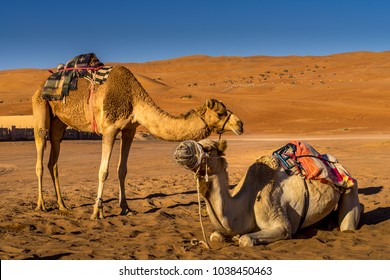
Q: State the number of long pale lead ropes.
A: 1